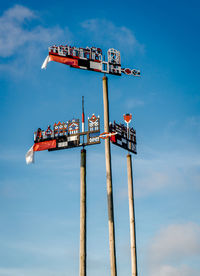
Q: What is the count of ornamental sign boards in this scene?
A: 3